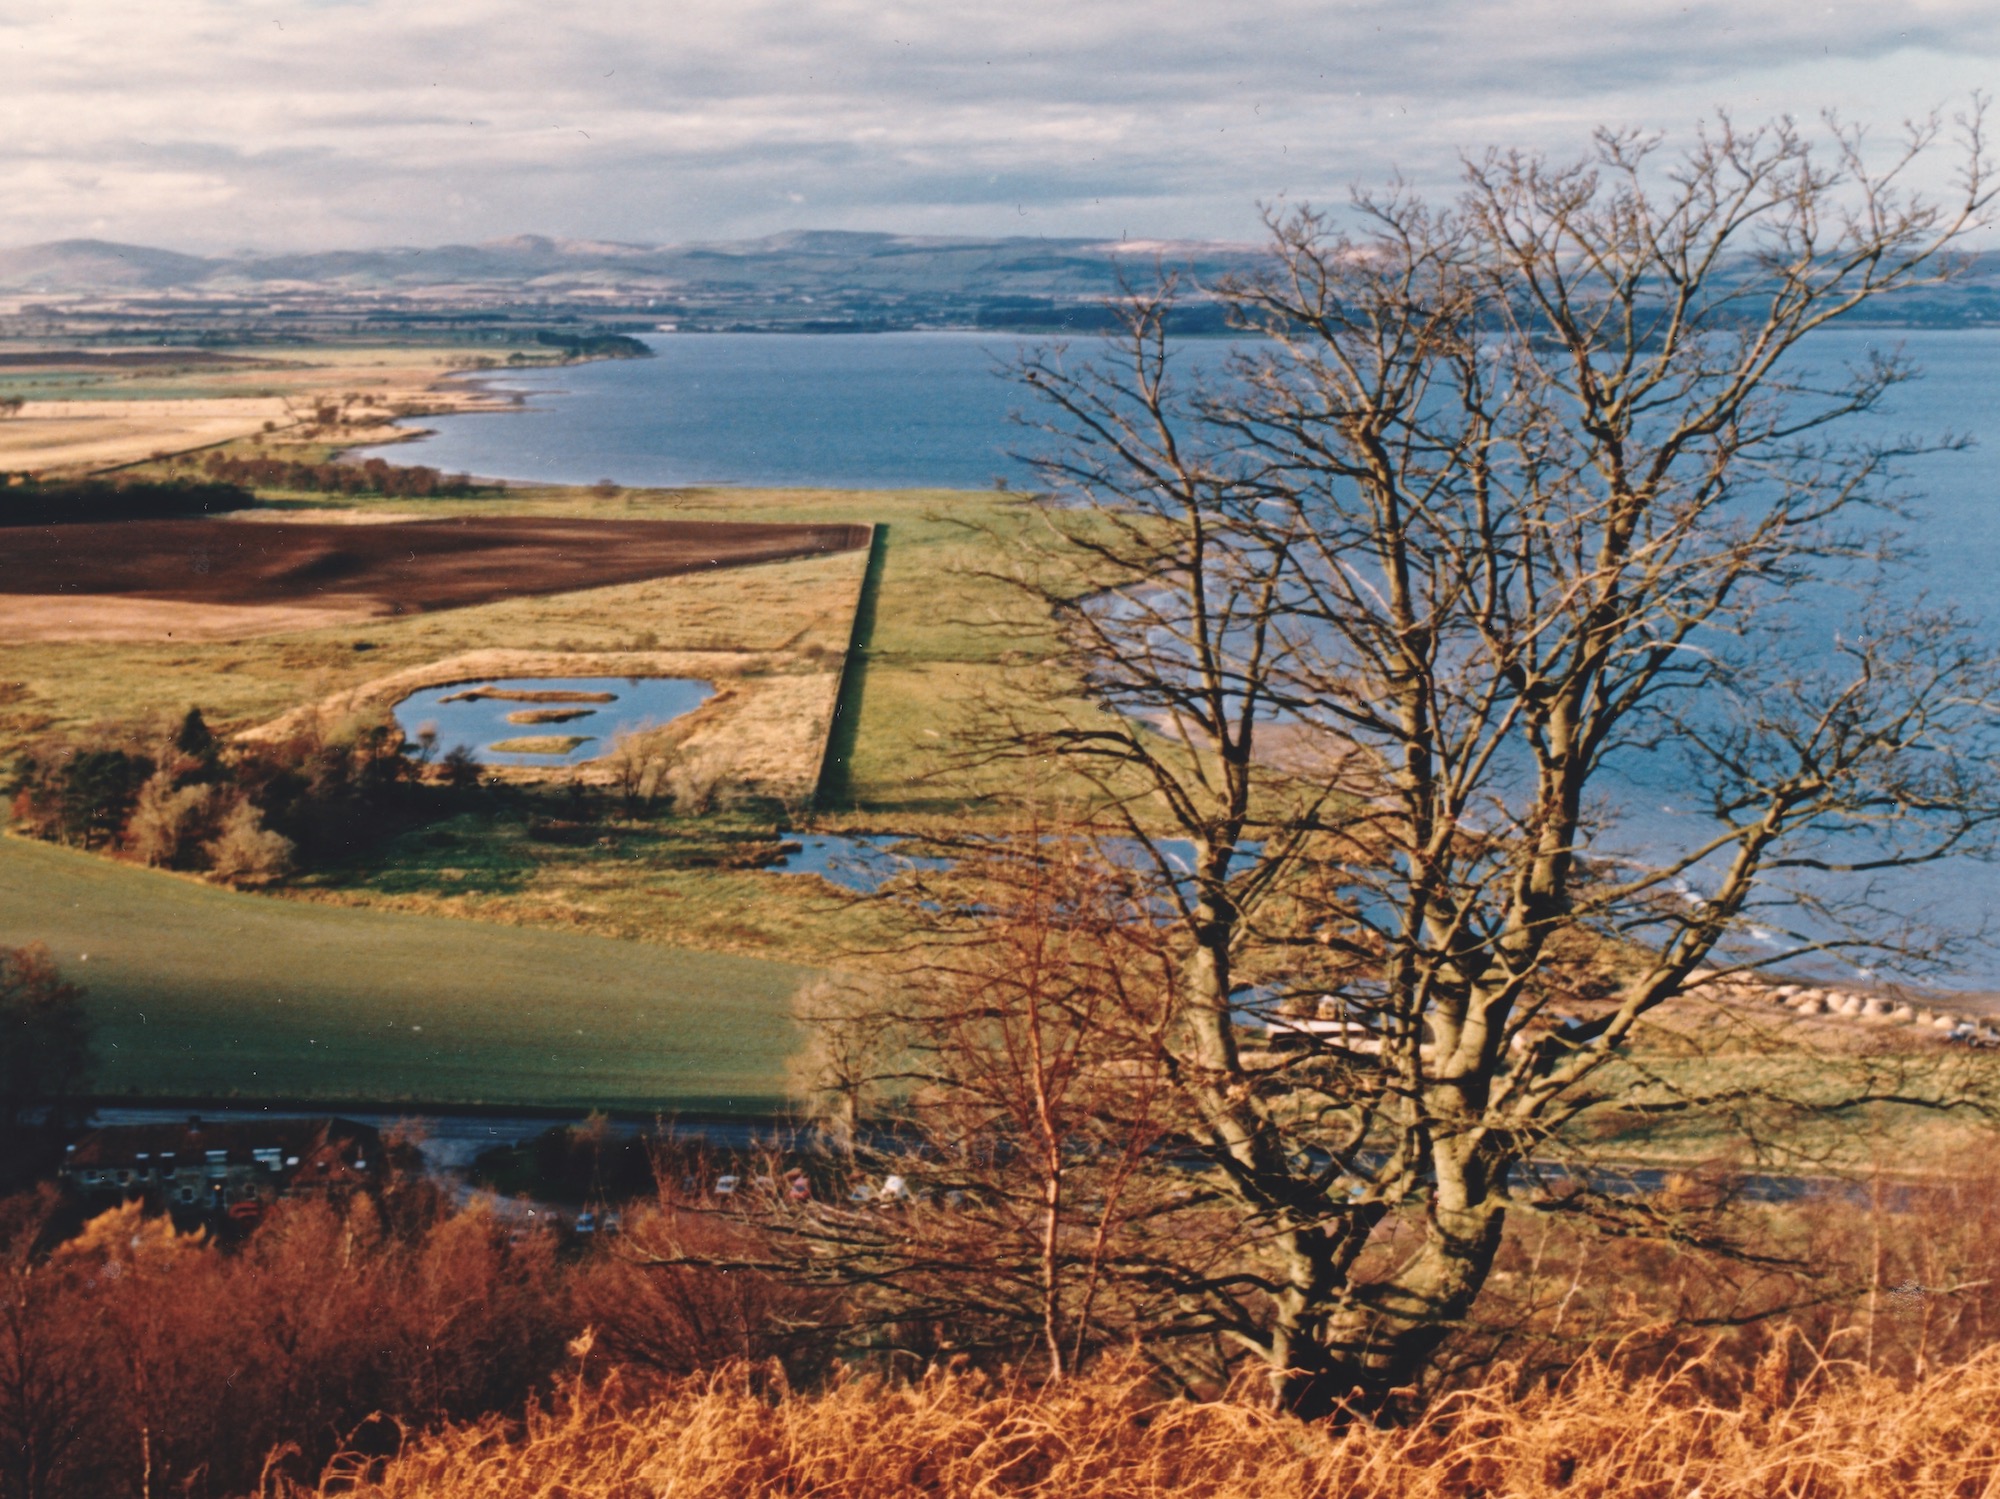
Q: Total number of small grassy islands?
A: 3